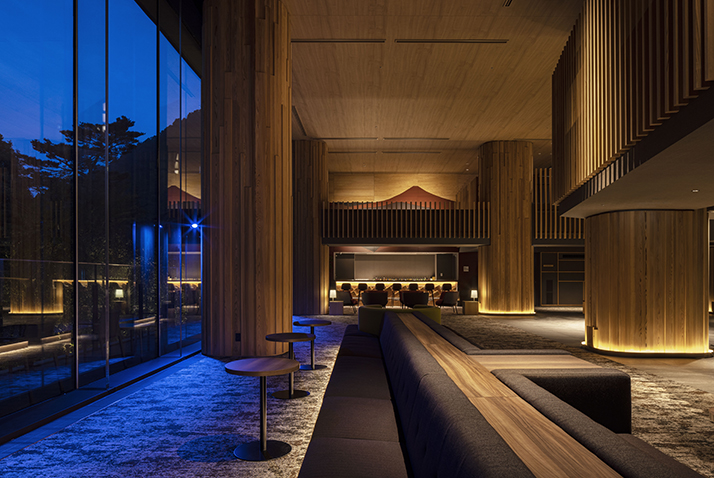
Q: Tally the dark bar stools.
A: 7